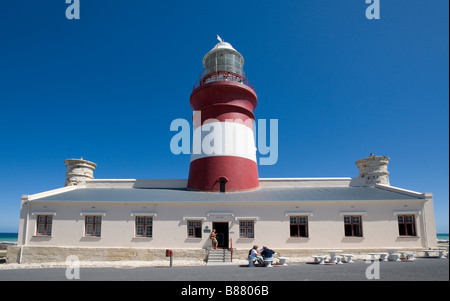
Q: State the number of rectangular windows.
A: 8